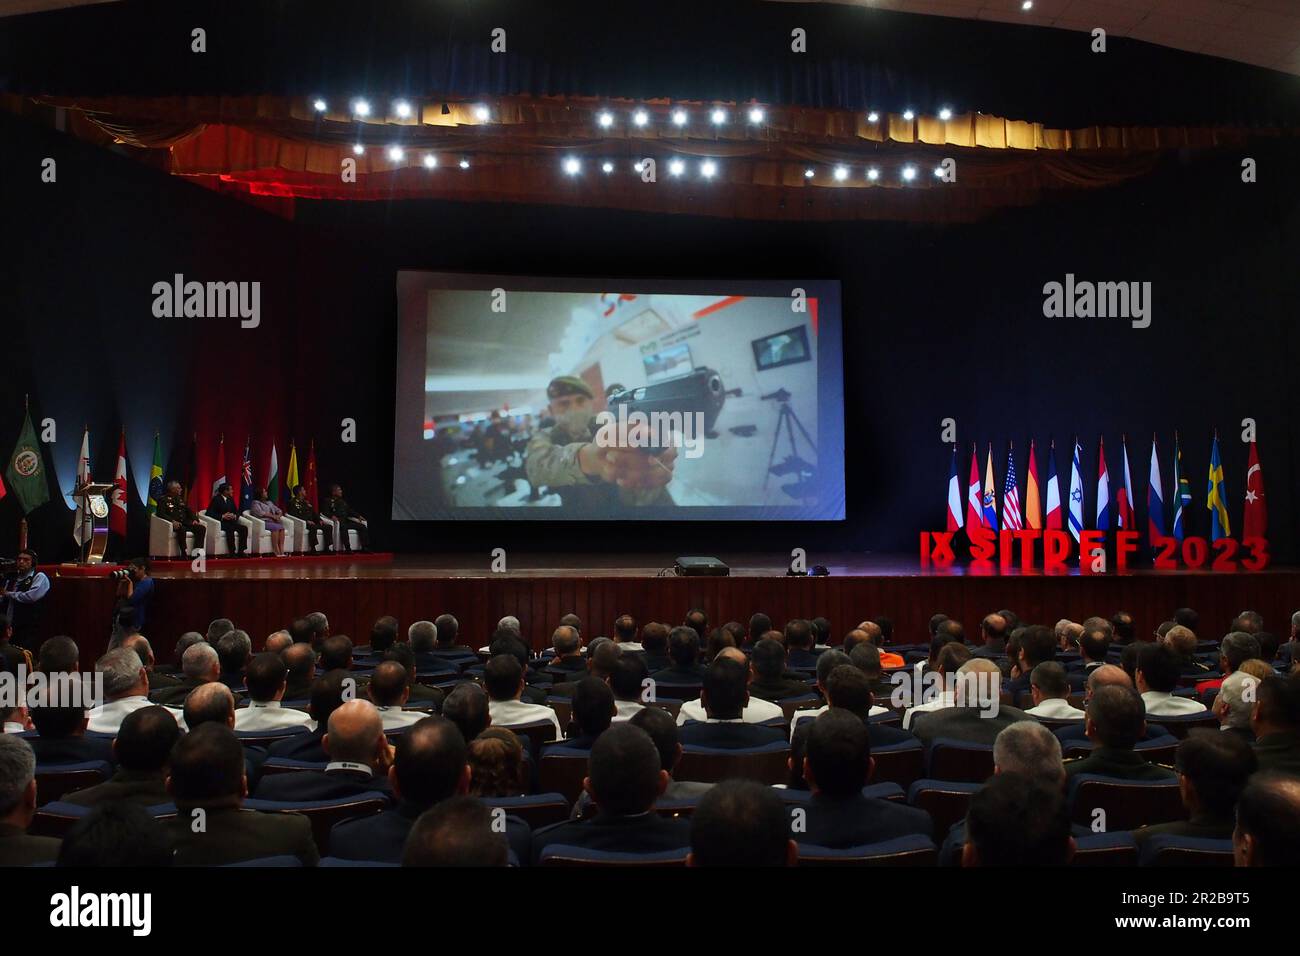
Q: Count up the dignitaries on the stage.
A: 5